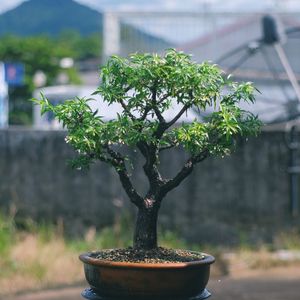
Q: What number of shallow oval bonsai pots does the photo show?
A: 1